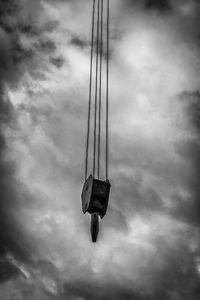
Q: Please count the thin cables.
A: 4